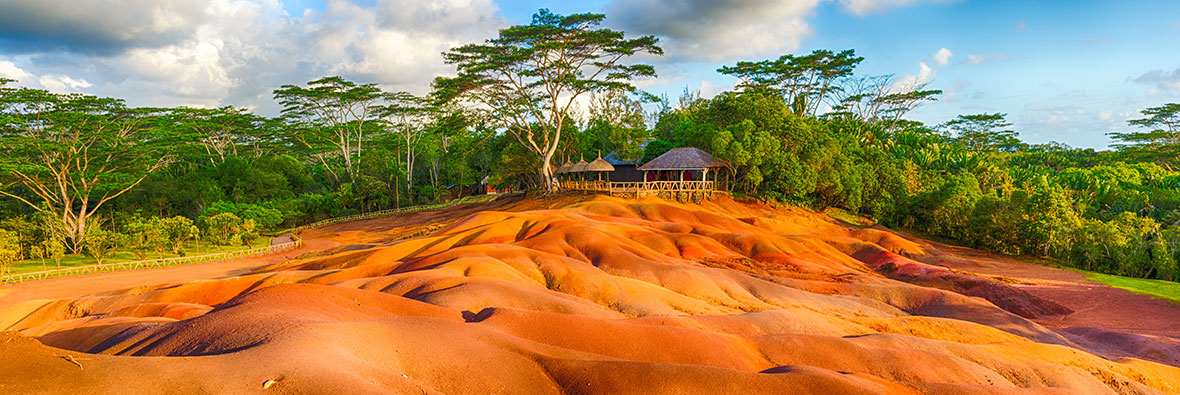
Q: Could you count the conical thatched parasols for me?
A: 3